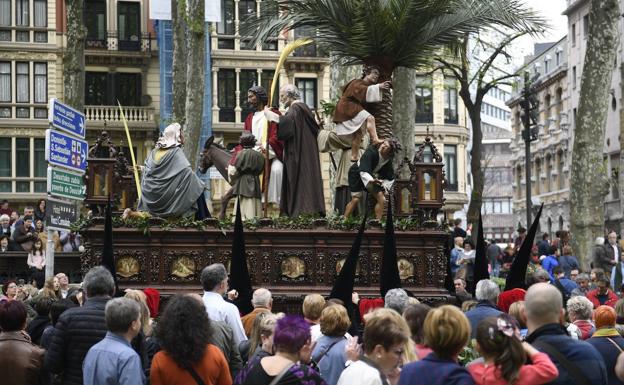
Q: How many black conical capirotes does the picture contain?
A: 6